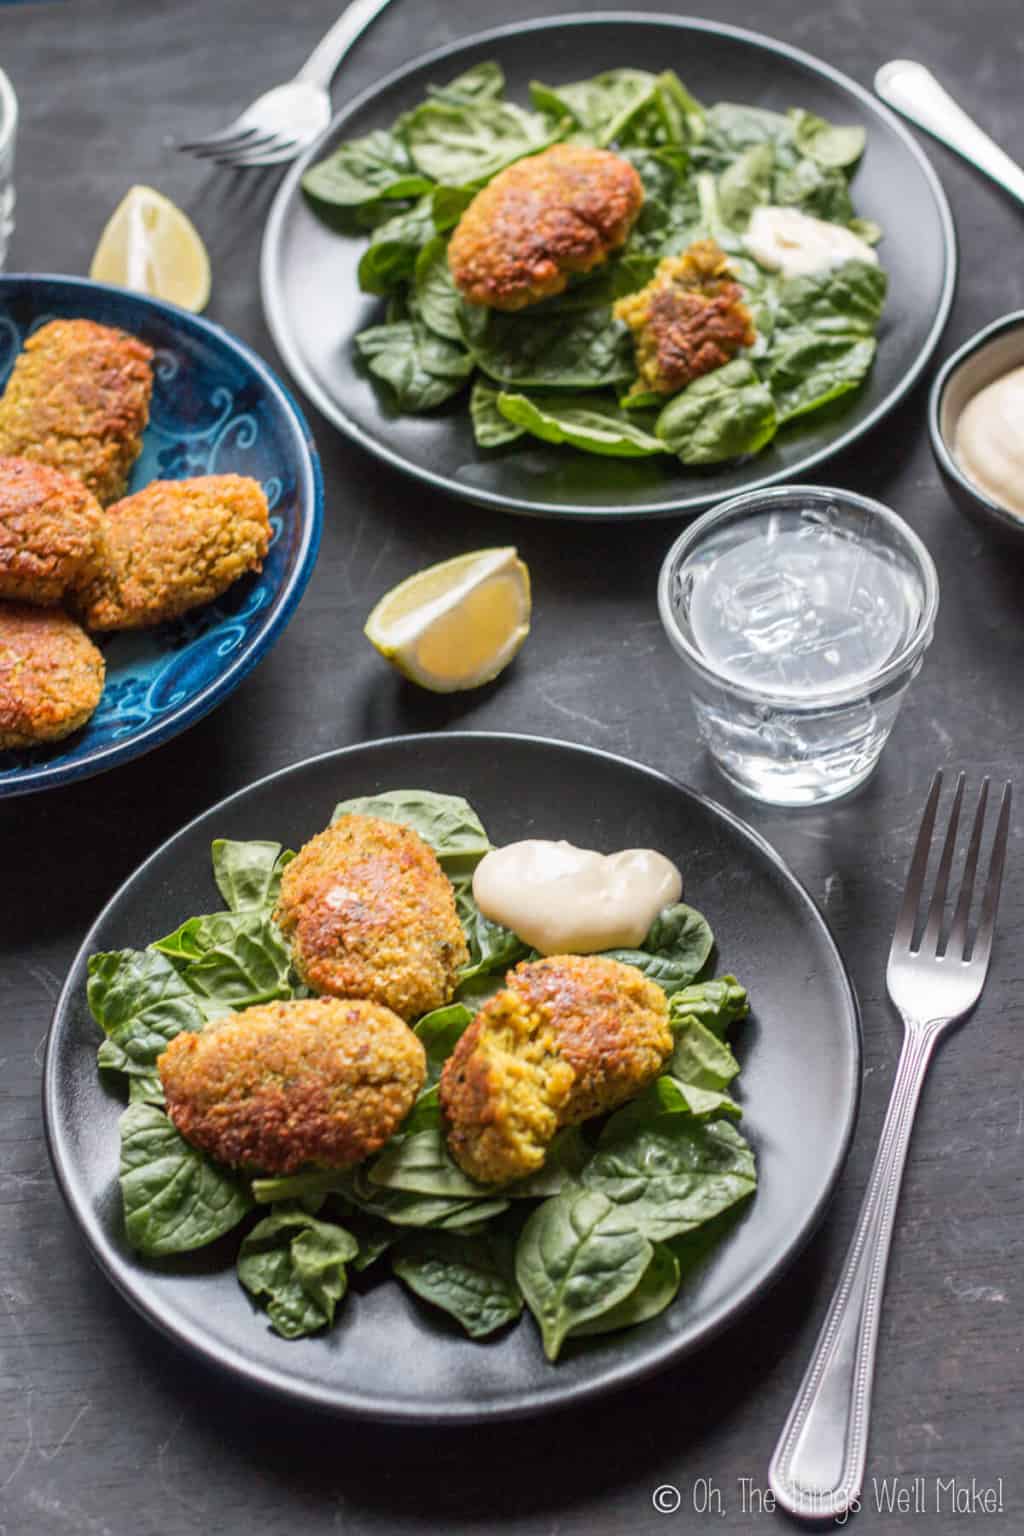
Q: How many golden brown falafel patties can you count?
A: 9